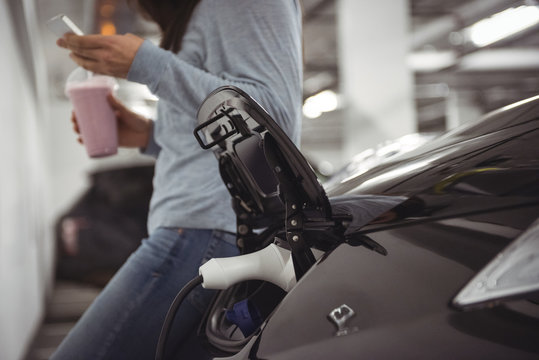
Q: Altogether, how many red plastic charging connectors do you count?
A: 0